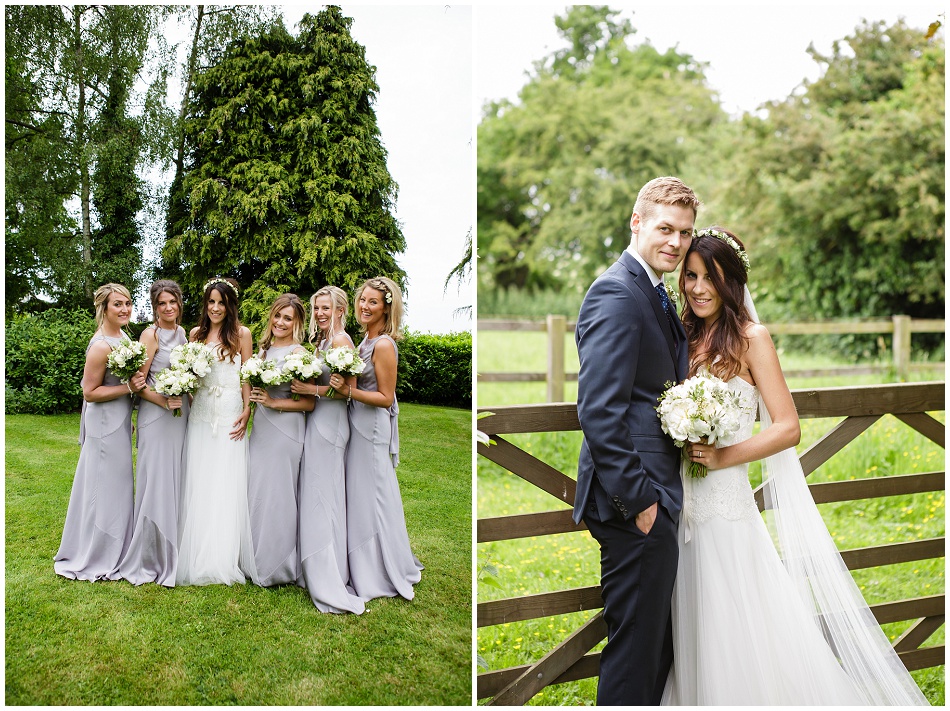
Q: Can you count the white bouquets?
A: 7